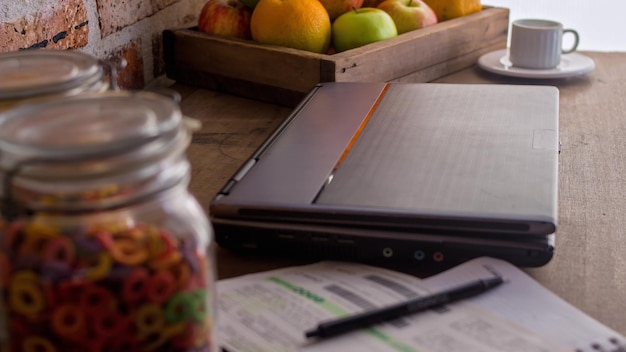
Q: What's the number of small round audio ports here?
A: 3